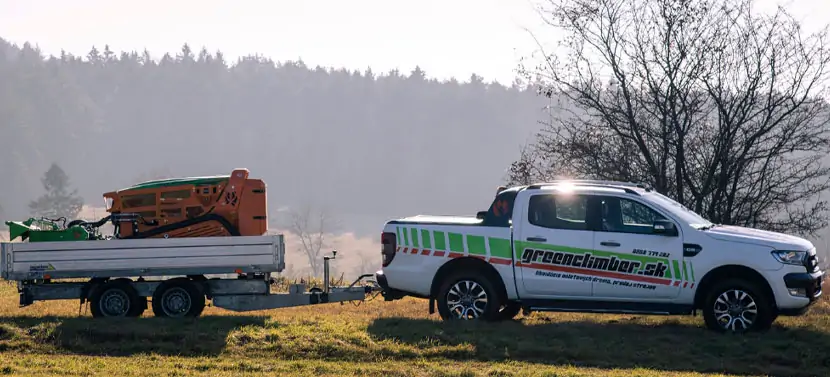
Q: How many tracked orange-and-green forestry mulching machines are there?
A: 1